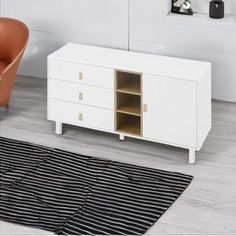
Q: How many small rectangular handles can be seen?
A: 4